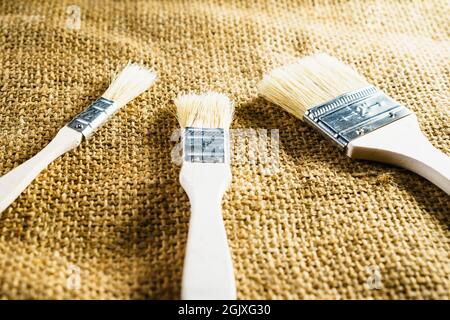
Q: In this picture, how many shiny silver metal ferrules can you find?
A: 3